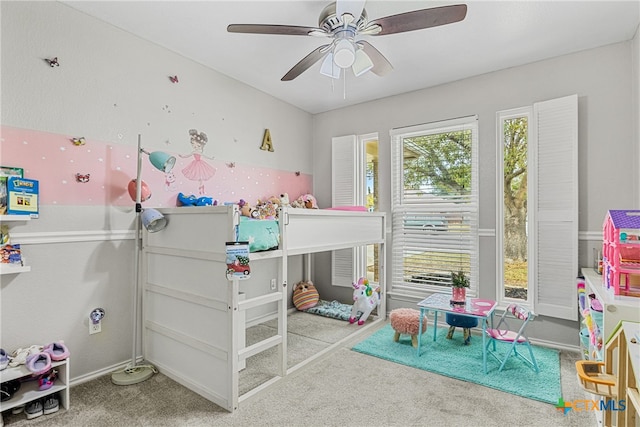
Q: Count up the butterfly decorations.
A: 6